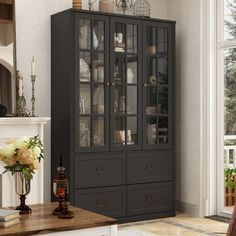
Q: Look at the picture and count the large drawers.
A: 4